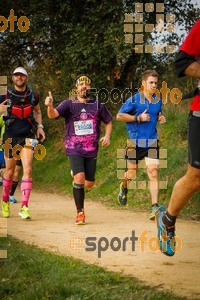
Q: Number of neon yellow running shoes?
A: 2